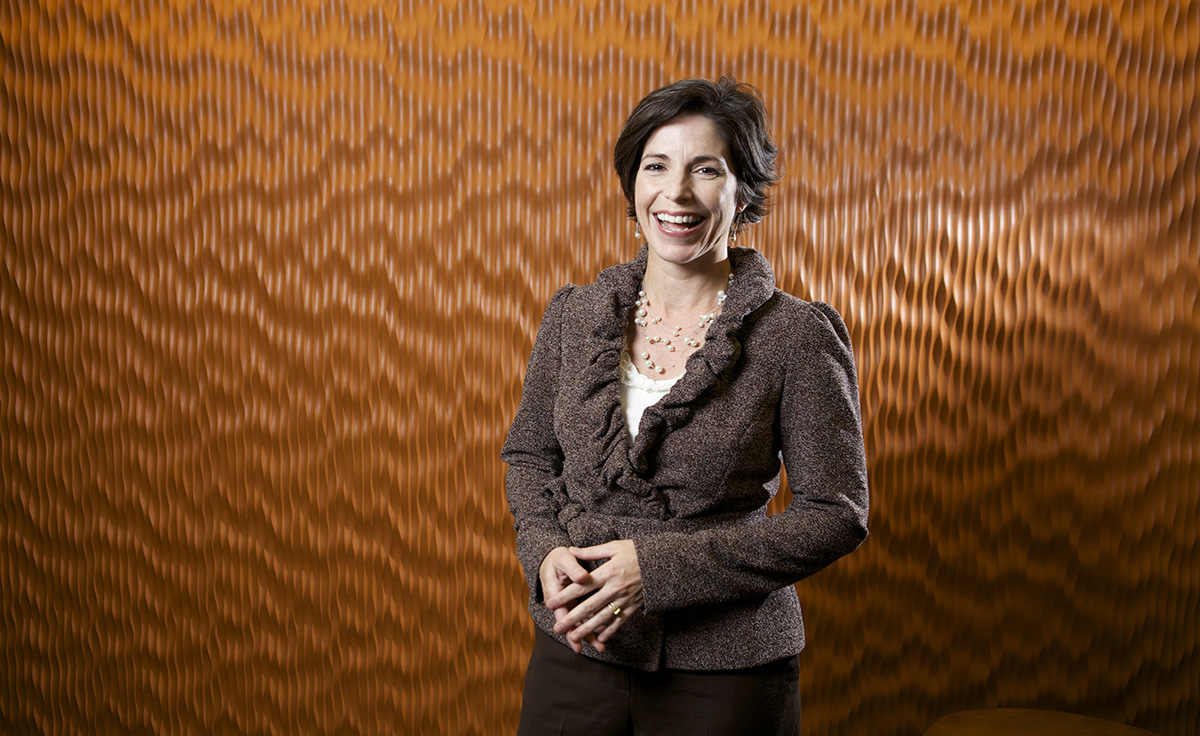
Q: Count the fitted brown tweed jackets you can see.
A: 1